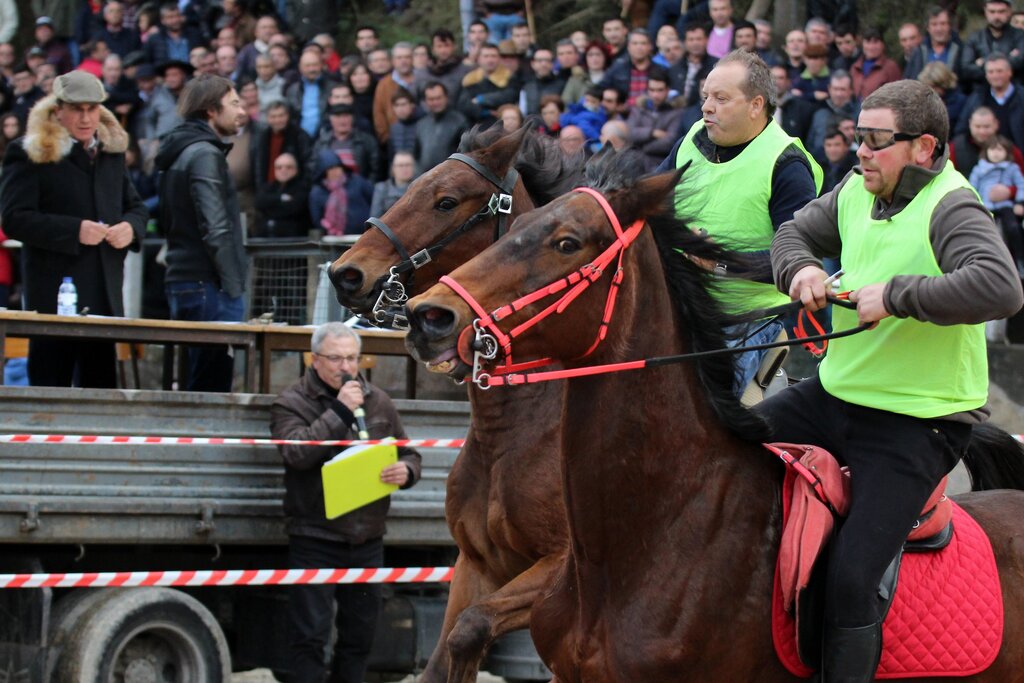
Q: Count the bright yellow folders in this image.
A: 1